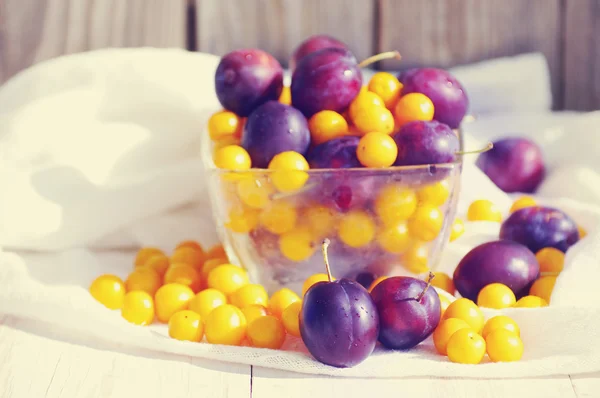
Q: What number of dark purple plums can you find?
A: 12